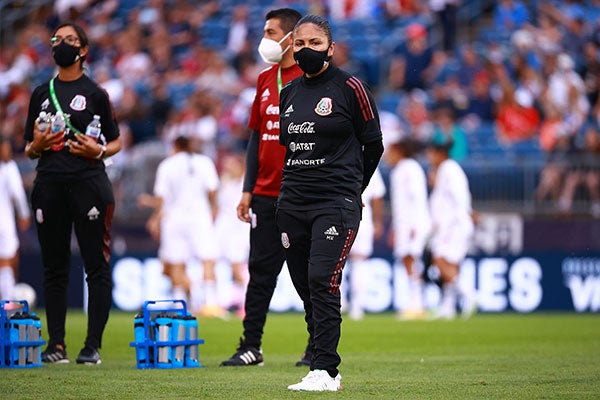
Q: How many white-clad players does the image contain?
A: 6